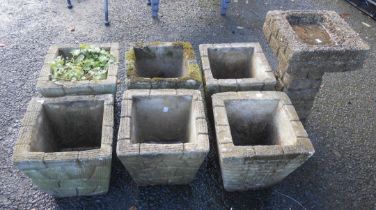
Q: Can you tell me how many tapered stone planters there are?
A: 6